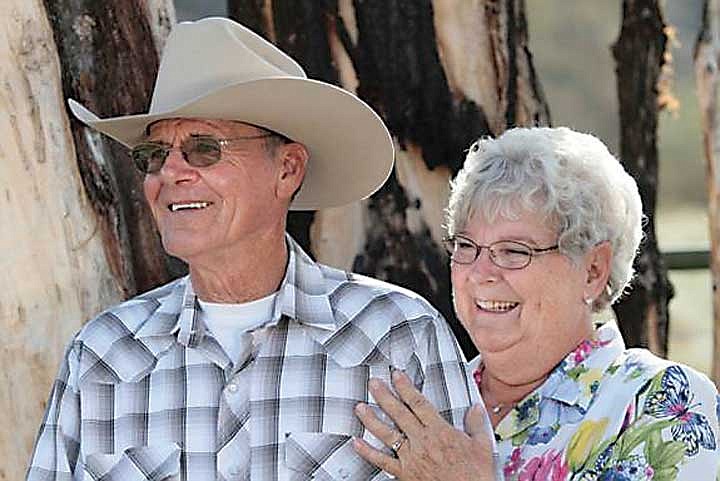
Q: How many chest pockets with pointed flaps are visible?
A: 2